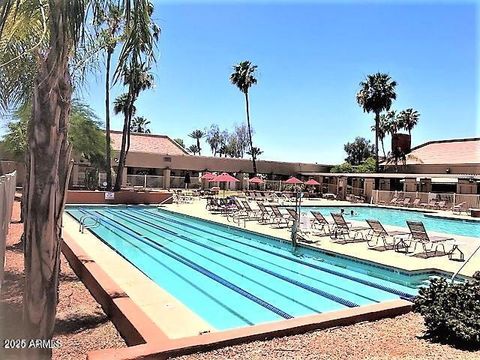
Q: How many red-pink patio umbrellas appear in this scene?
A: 5